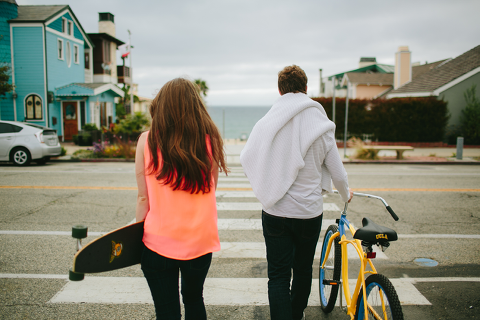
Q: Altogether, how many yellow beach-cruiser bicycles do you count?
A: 1